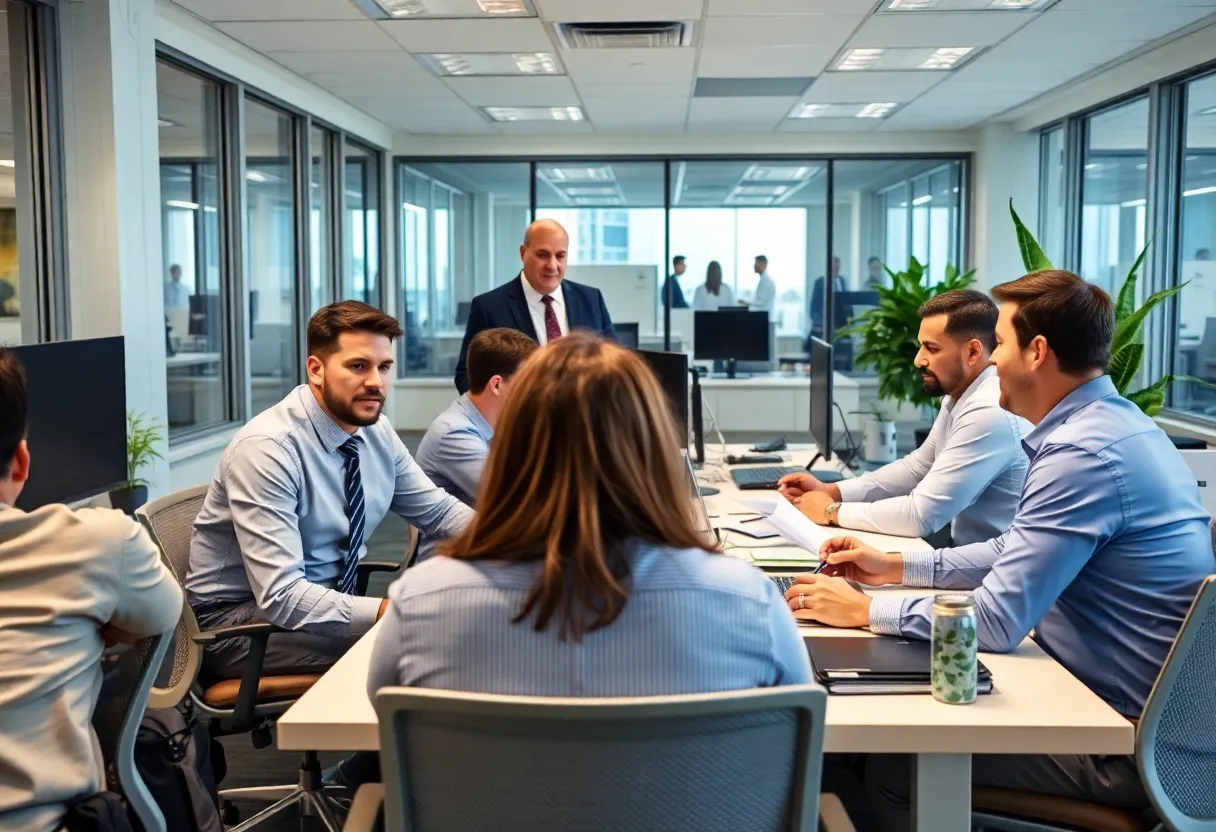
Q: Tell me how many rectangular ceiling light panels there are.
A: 6